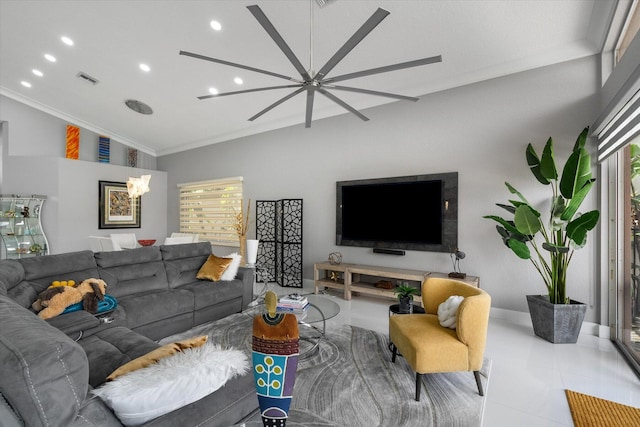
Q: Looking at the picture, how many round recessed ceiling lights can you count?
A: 8